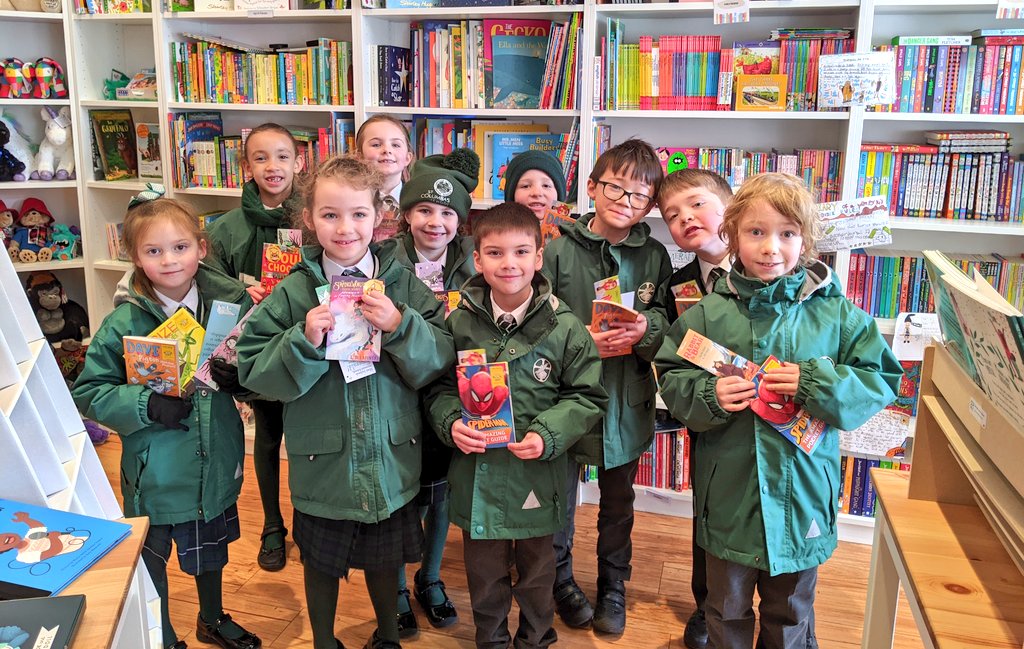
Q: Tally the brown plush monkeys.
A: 1